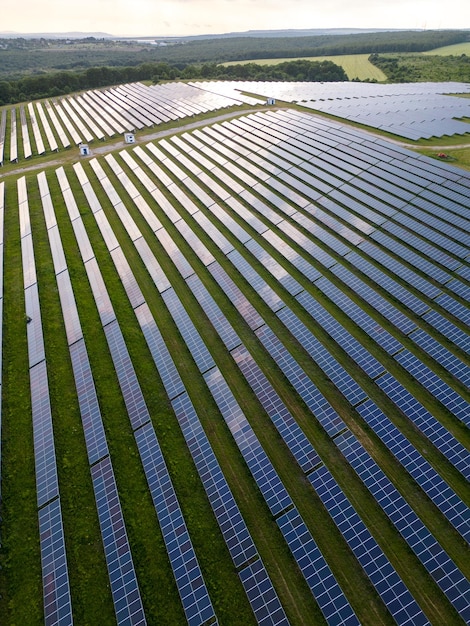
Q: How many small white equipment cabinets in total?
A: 3